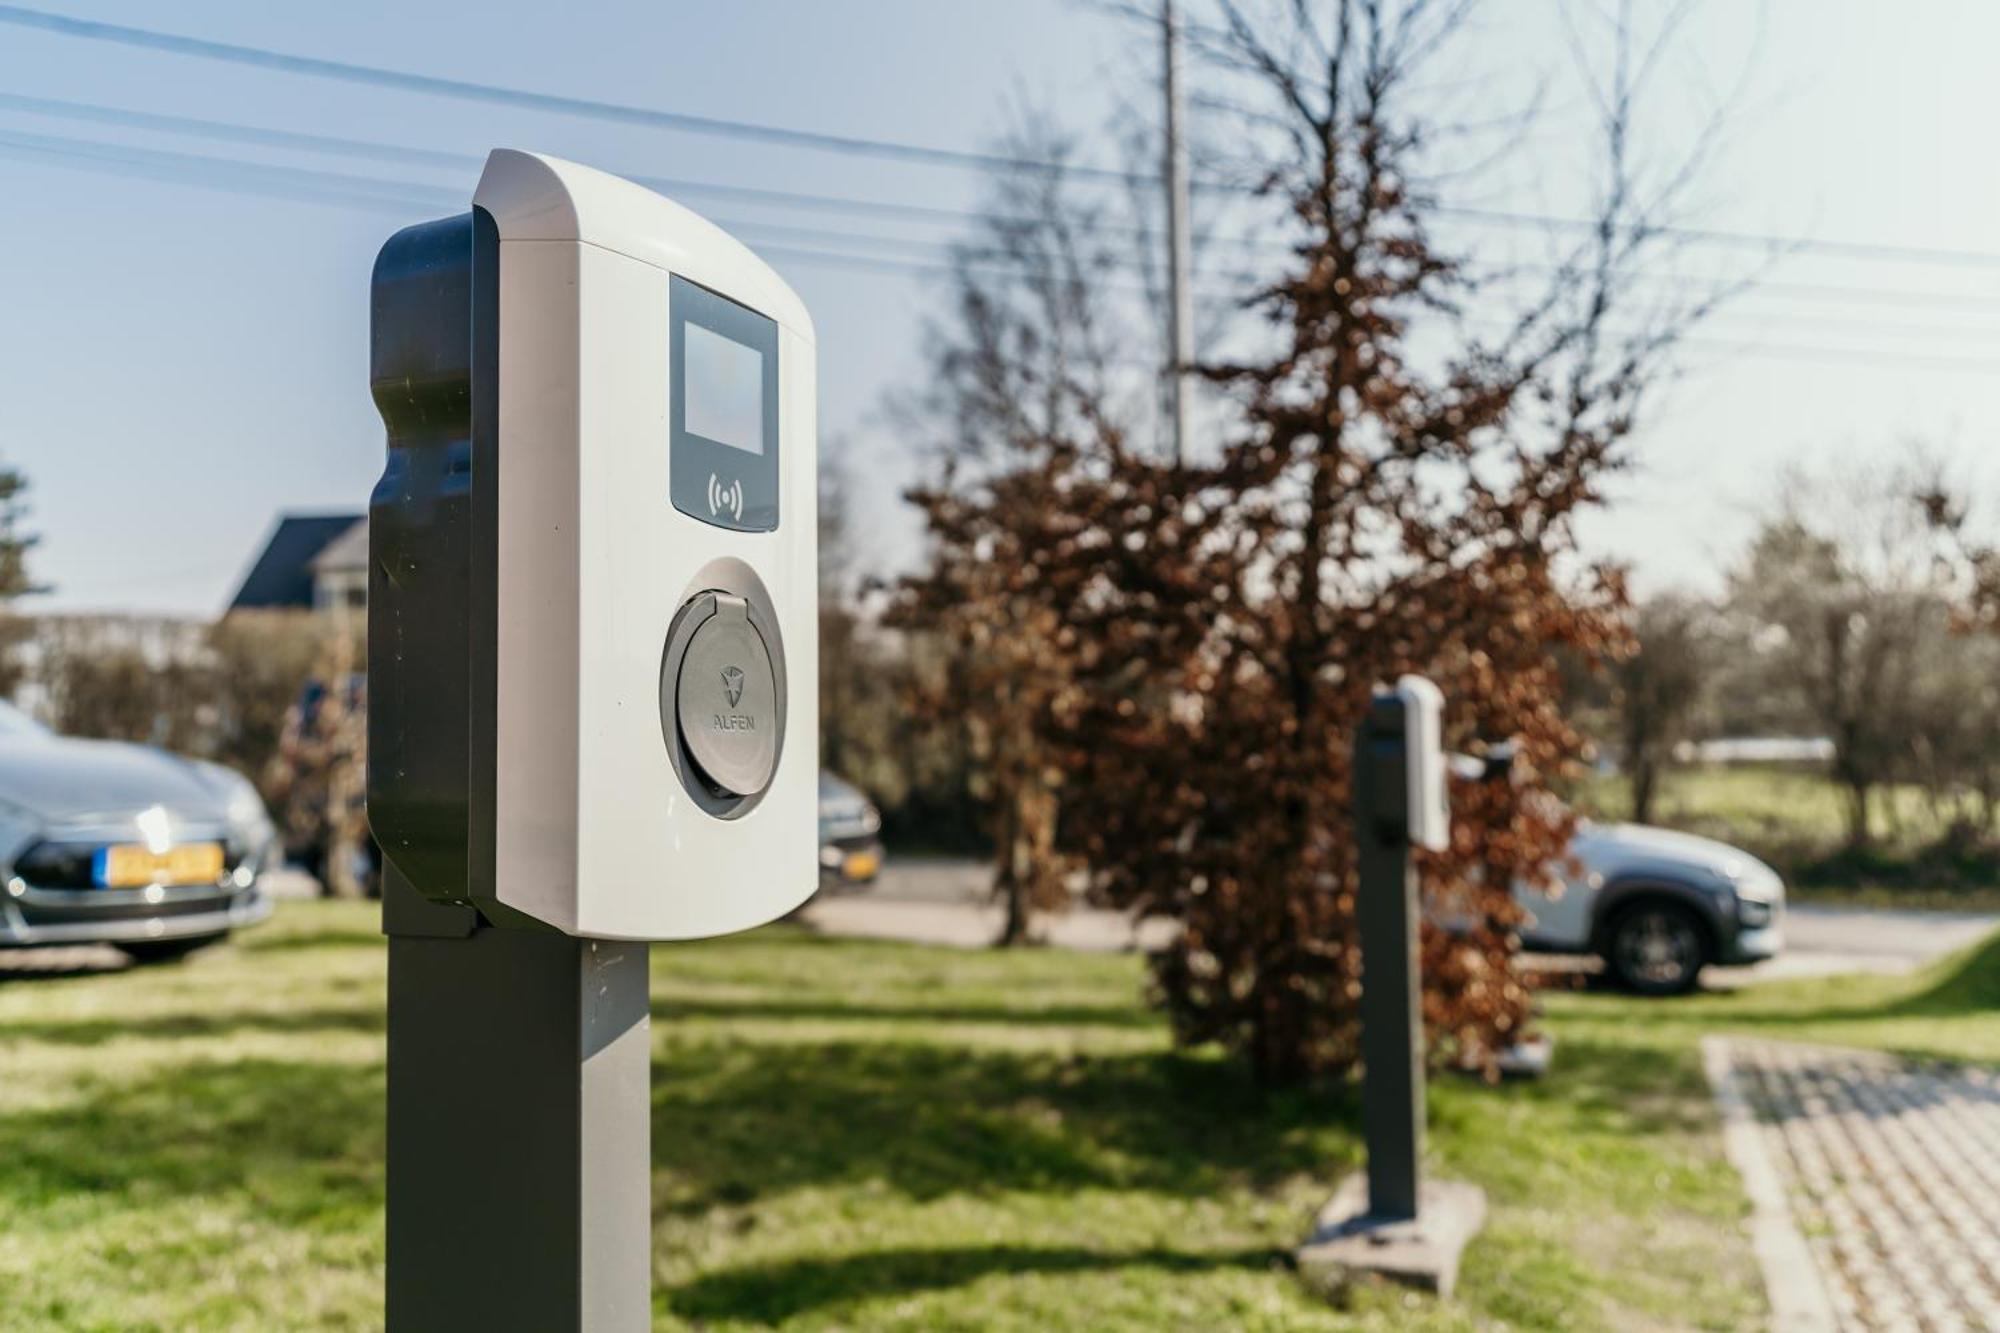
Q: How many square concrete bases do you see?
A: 1